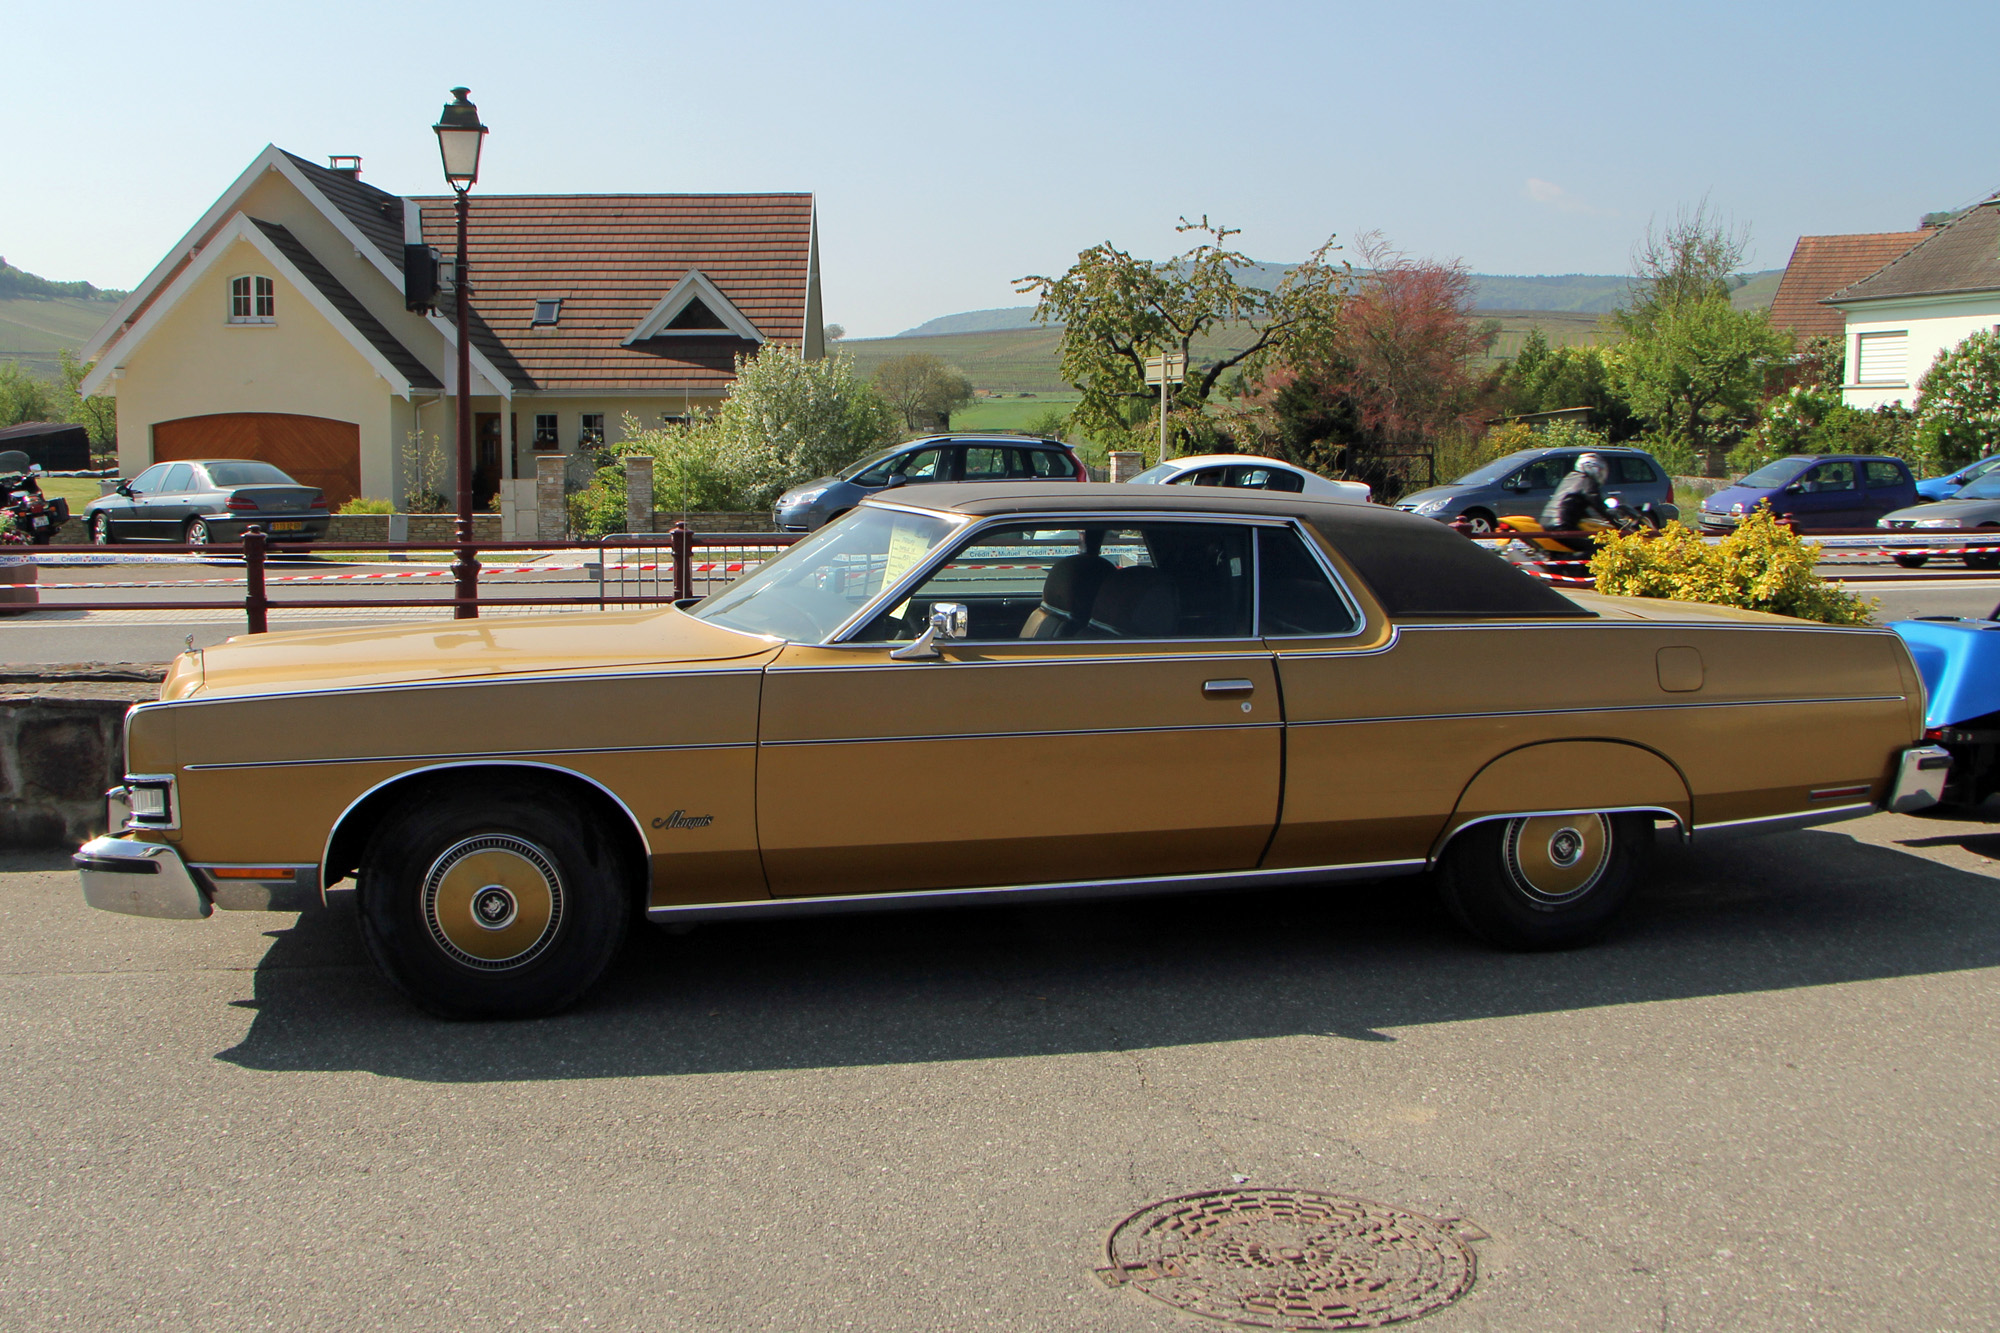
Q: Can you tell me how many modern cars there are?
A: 7